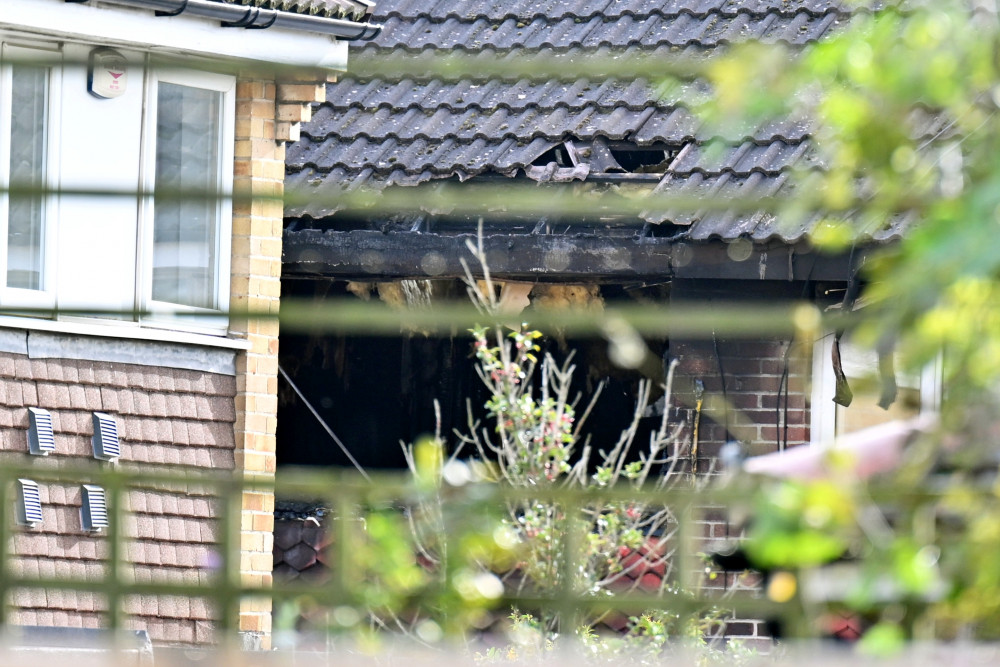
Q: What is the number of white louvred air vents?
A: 4